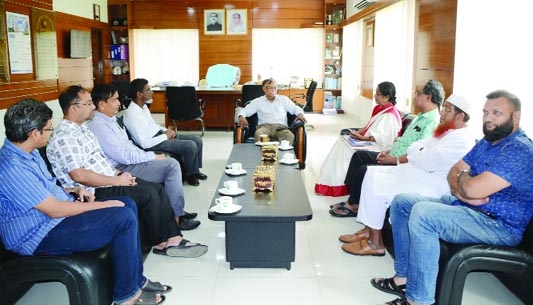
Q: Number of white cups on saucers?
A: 5